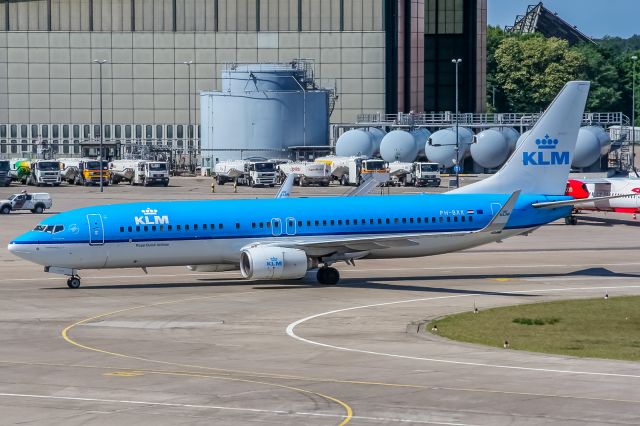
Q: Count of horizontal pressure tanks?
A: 6